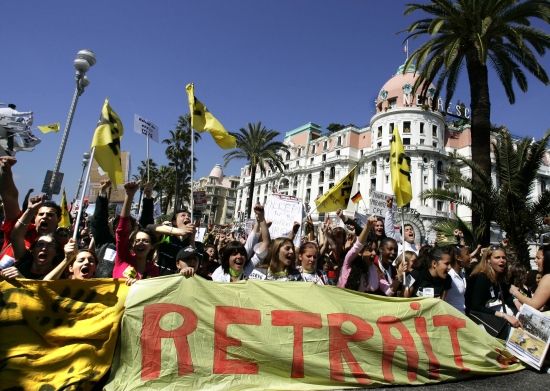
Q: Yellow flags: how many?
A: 6